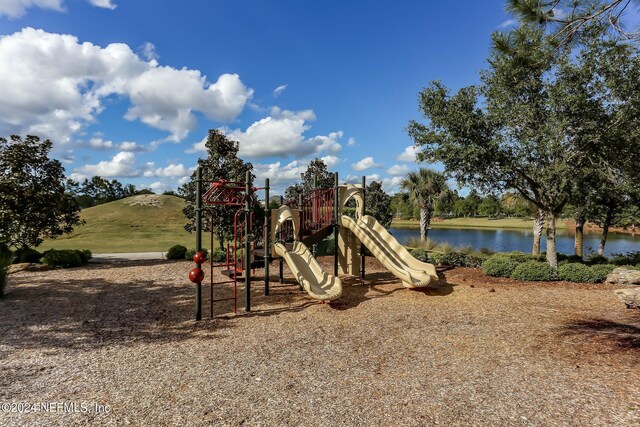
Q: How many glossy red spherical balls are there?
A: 2